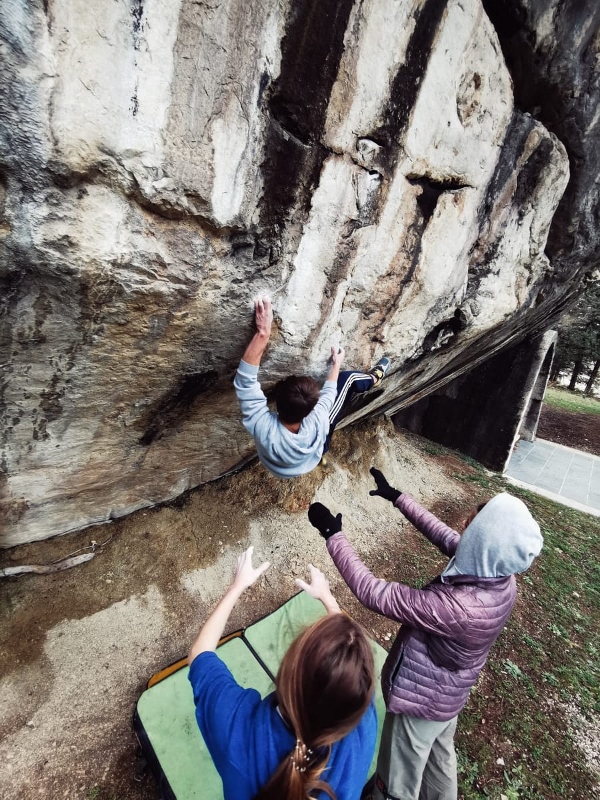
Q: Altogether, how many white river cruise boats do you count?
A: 0